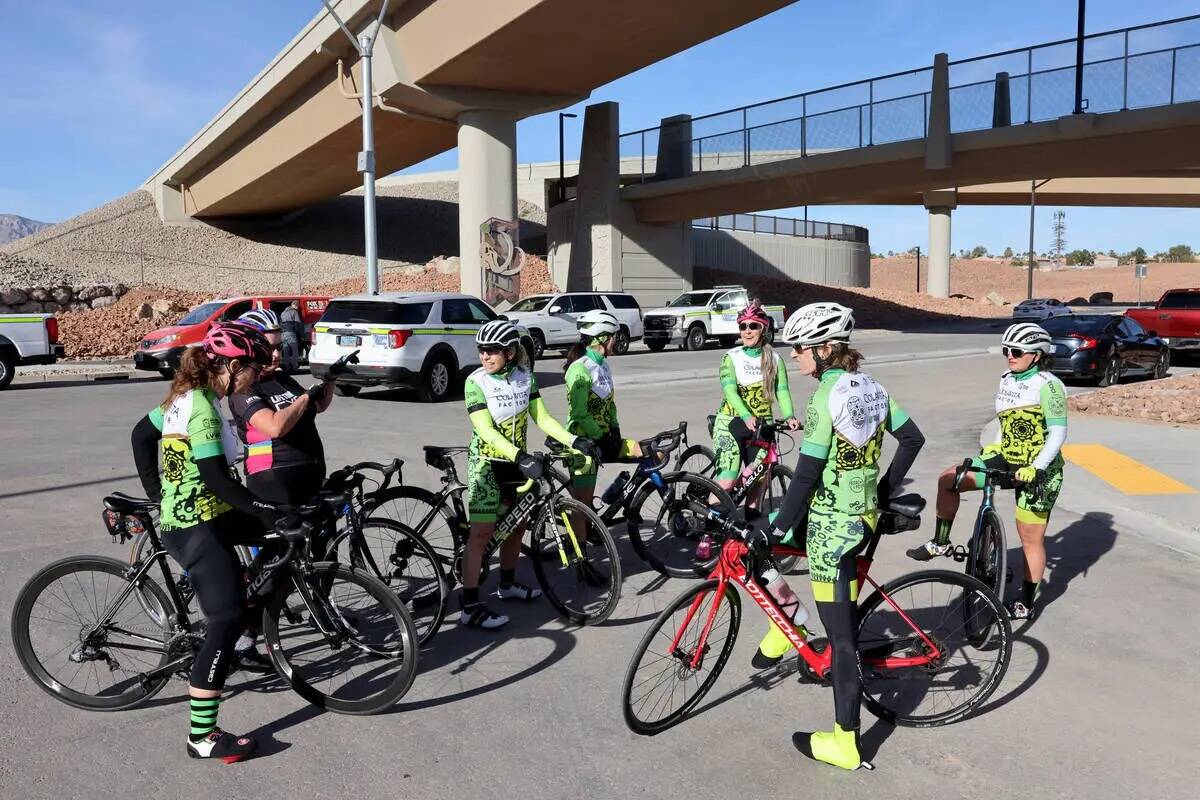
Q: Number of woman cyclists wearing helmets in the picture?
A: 7